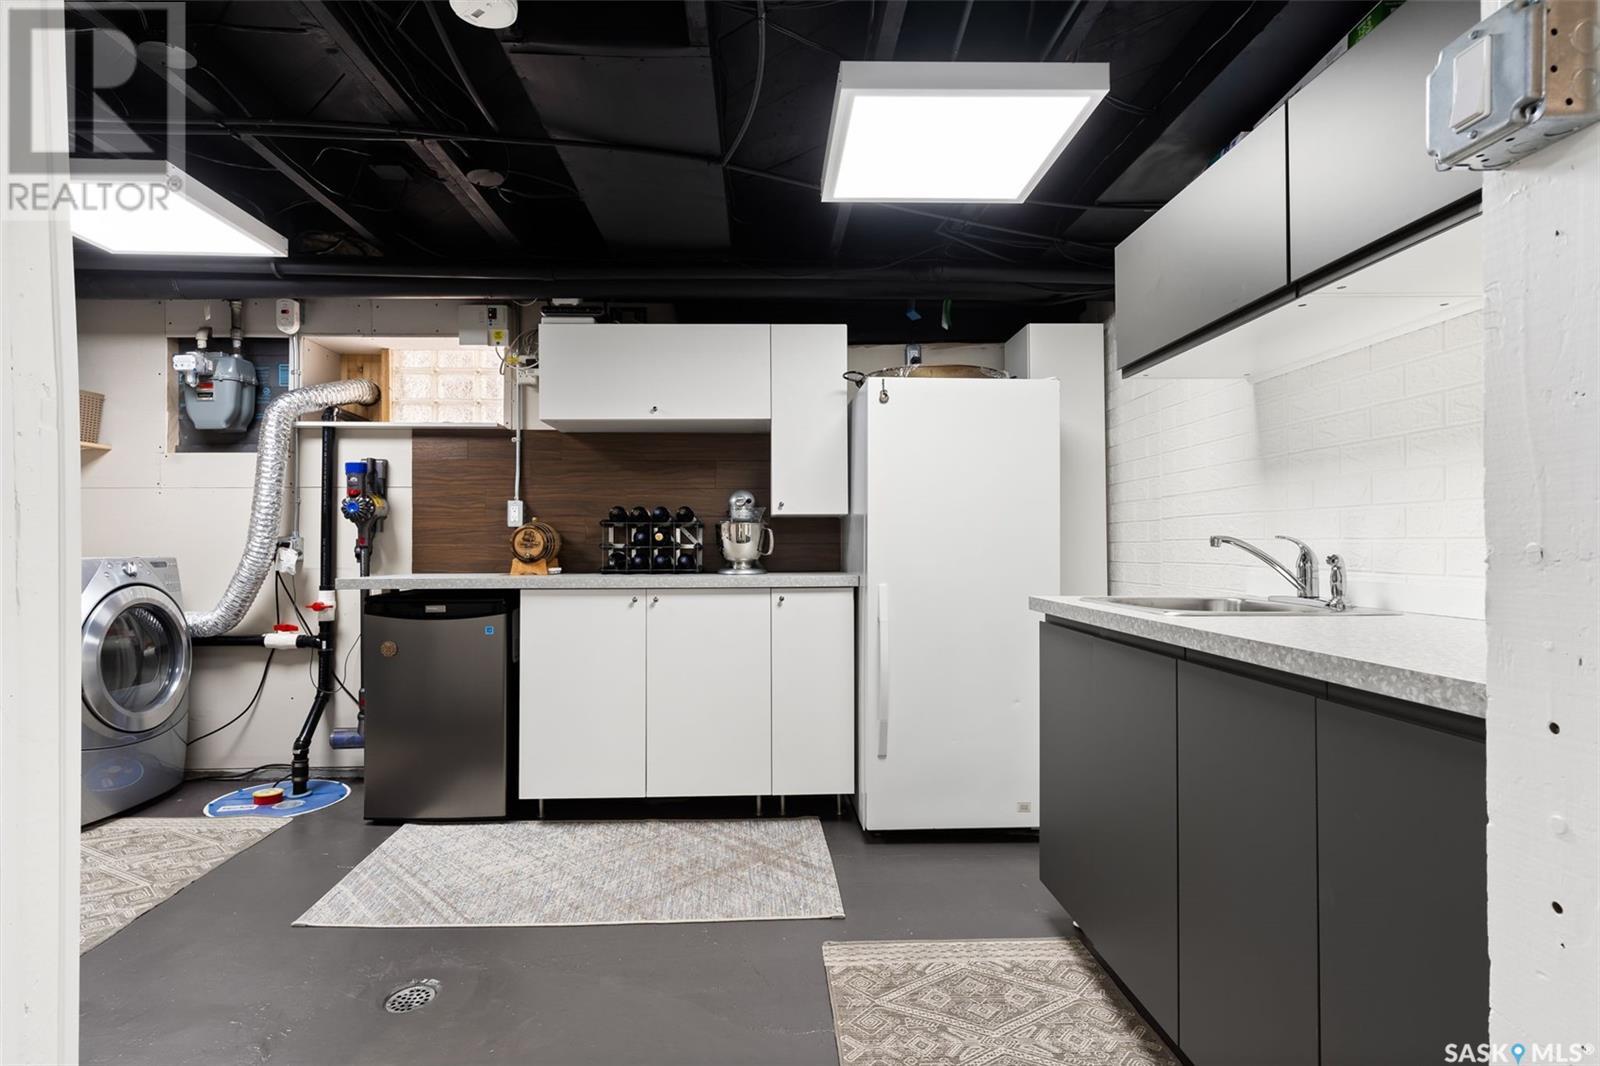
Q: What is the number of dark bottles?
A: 10